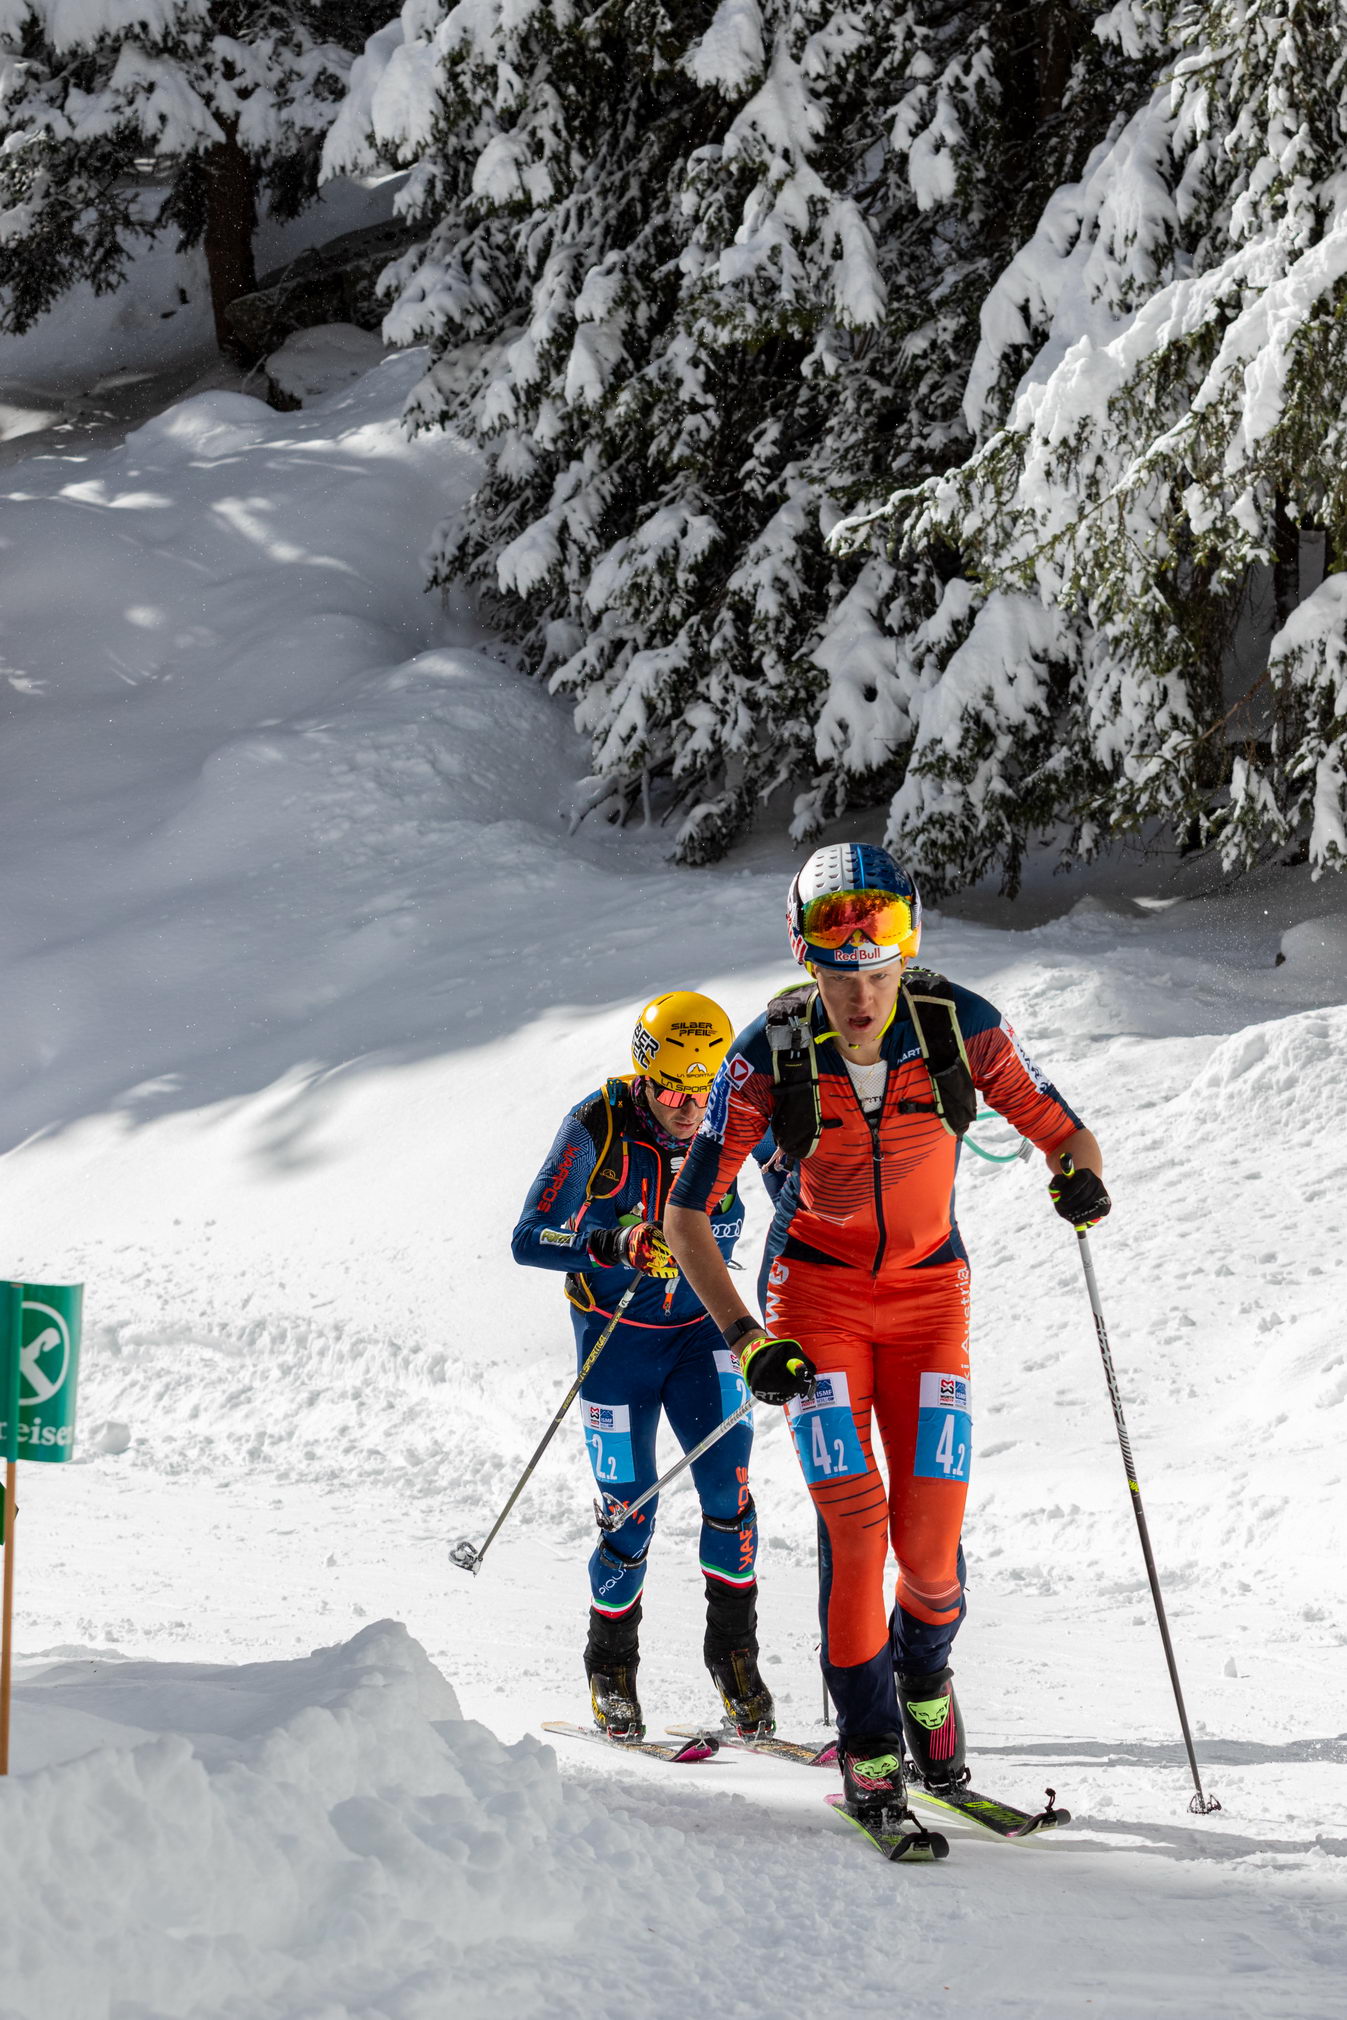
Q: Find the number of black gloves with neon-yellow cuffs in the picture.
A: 2